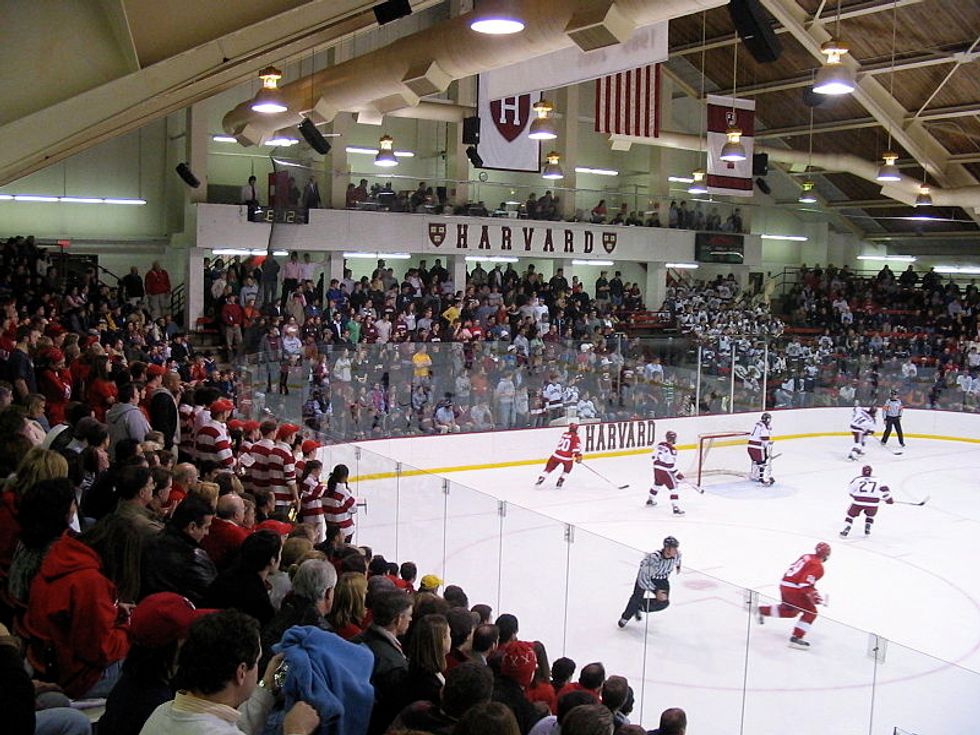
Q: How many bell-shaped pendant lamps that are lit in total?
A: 11